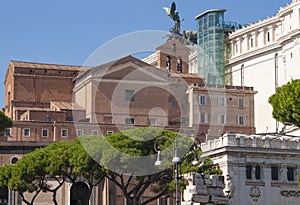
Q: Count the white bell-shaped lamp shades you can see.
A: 3